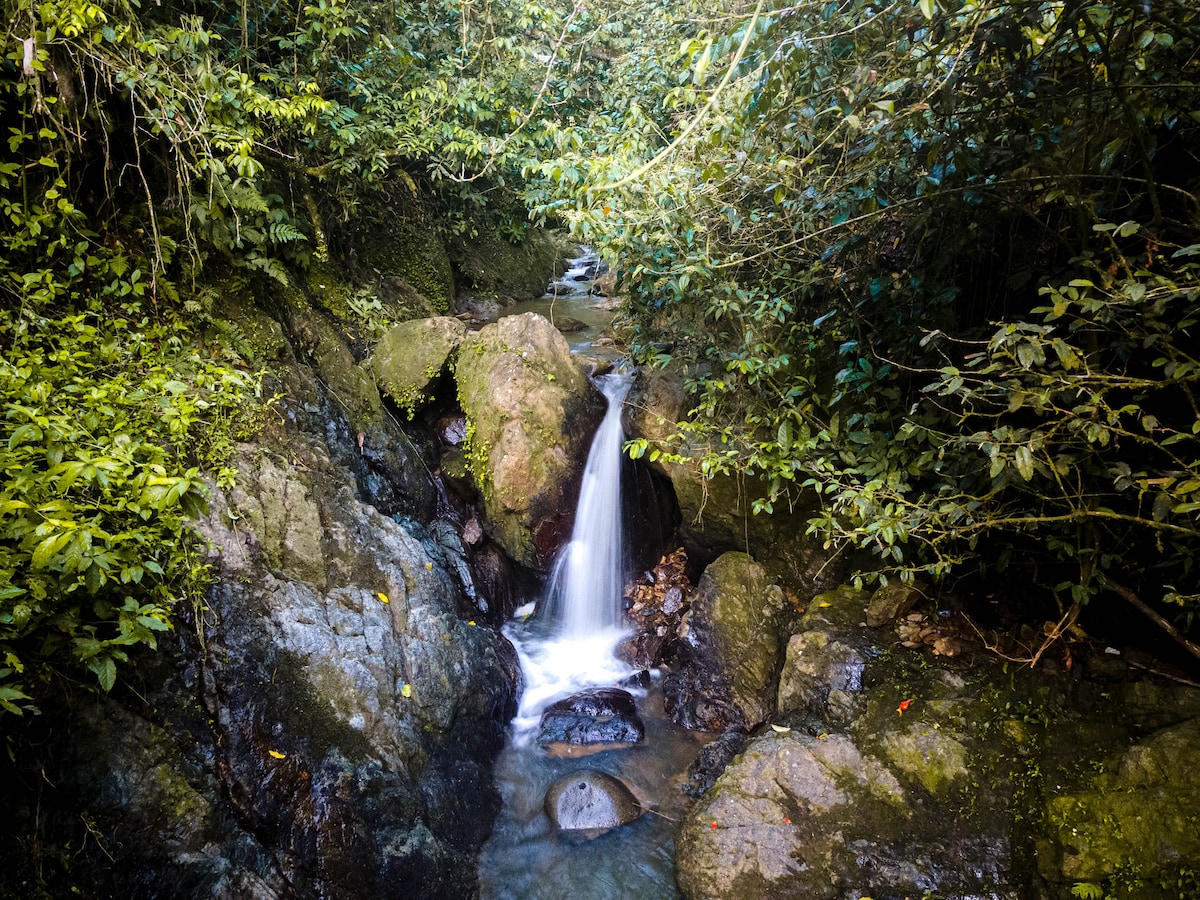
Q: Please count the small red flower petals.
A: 3